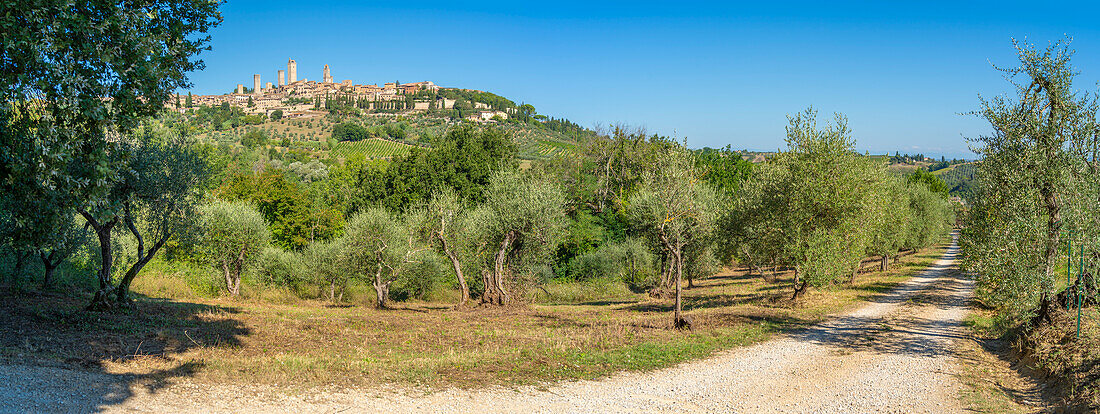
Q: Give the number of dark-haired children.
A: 0